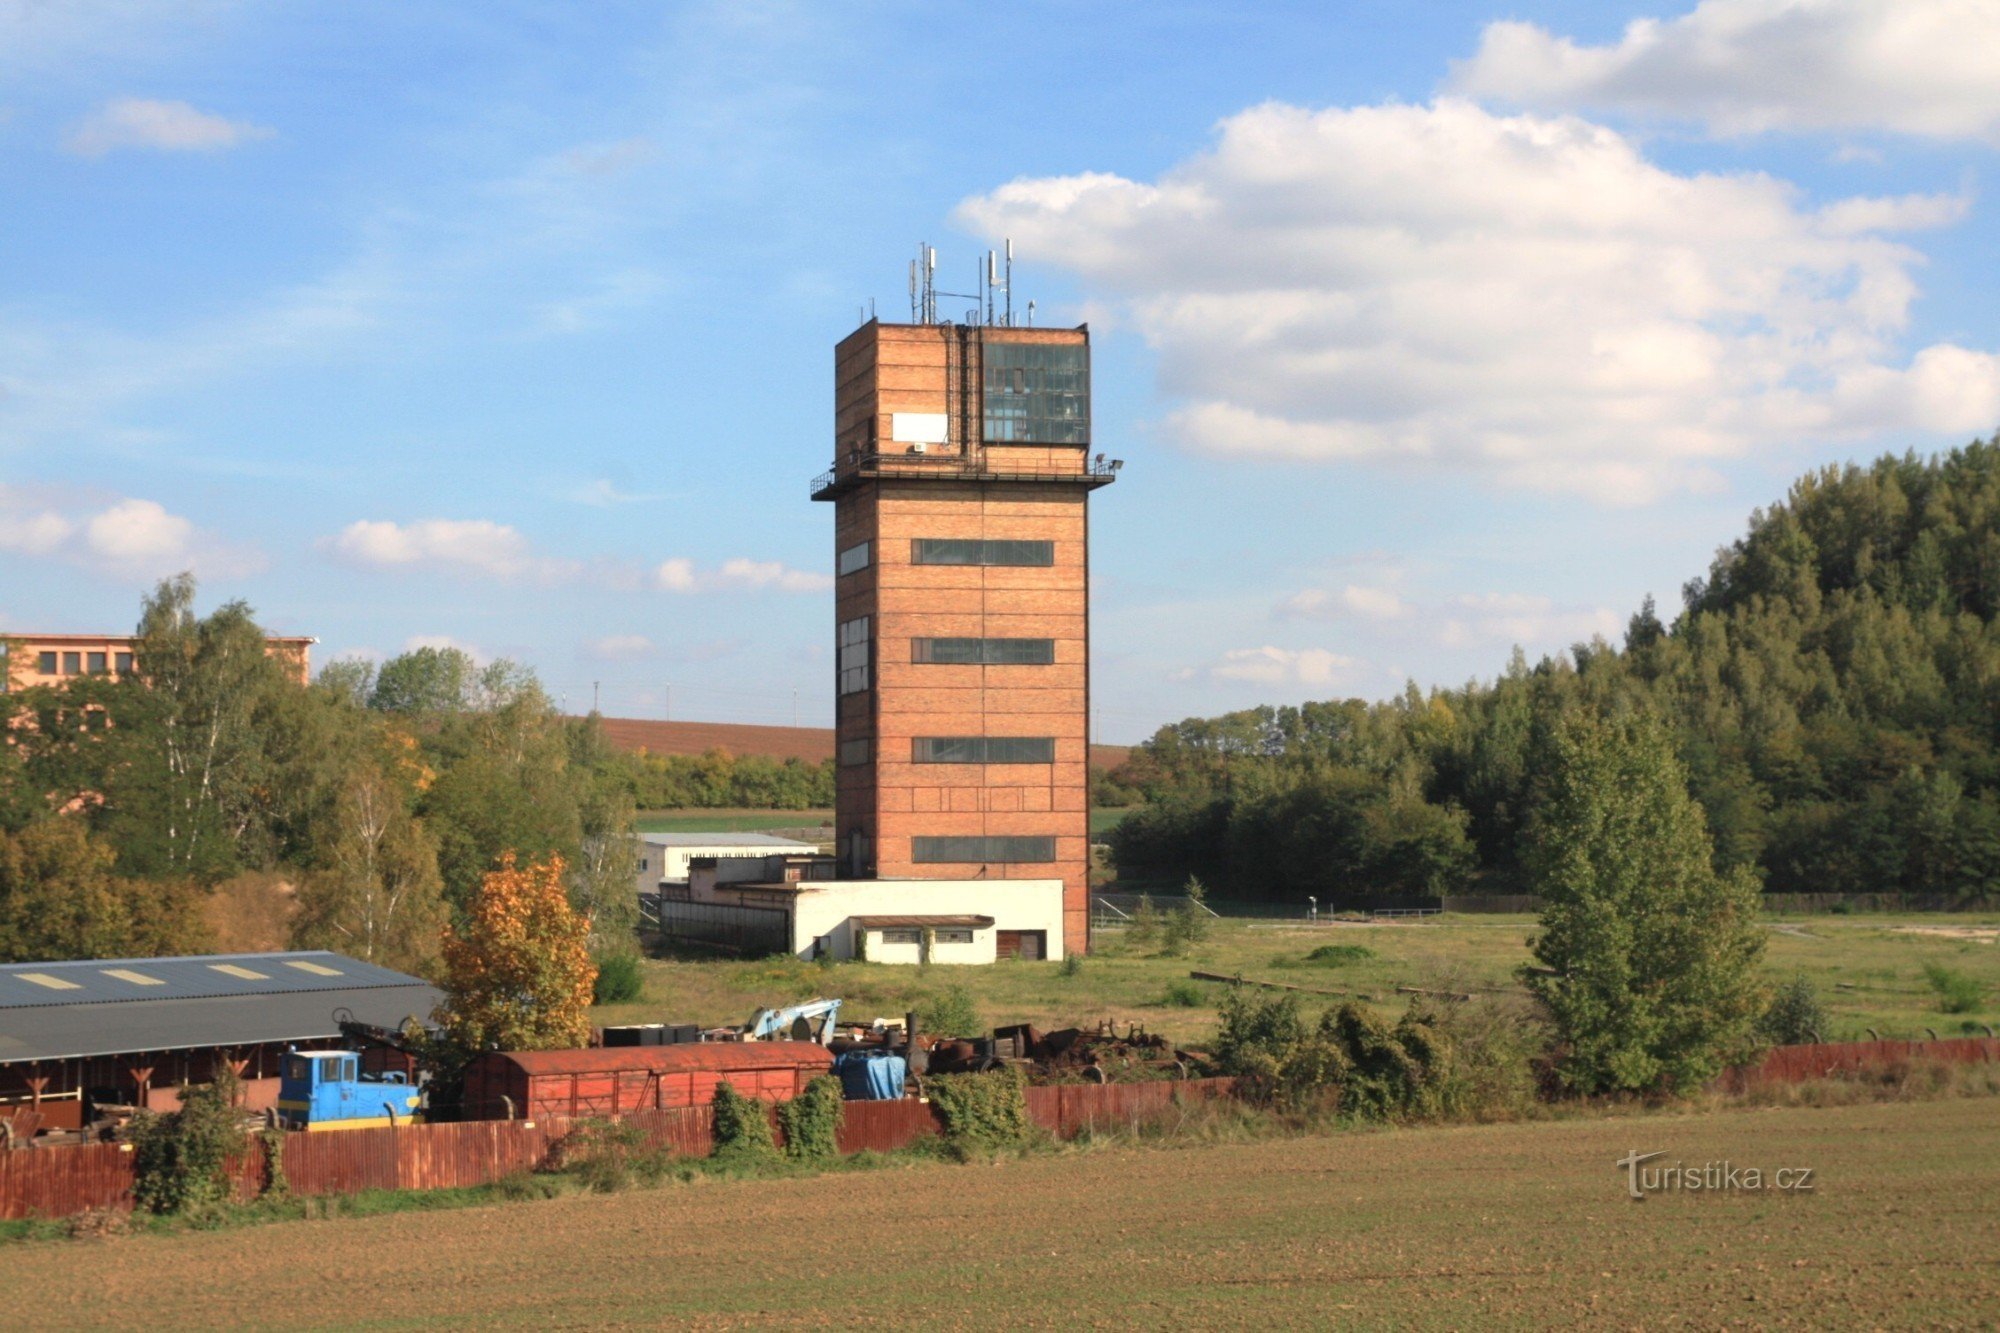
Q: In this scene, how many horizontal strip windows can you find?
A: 4